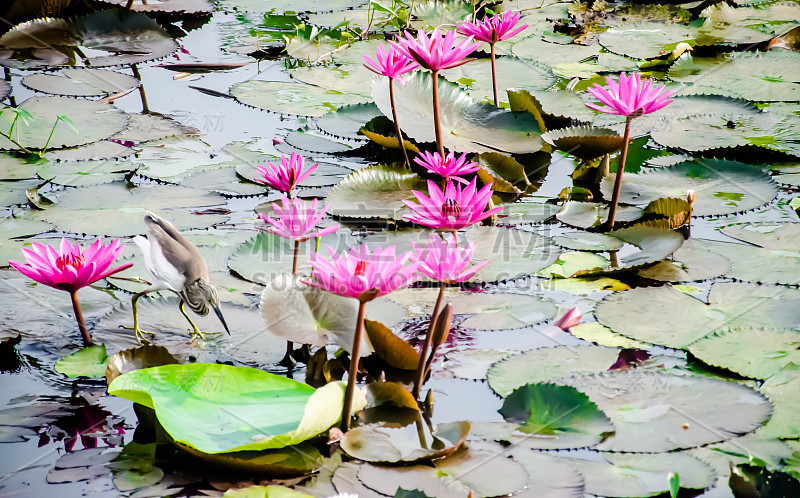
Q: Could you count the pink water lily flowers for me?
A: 11